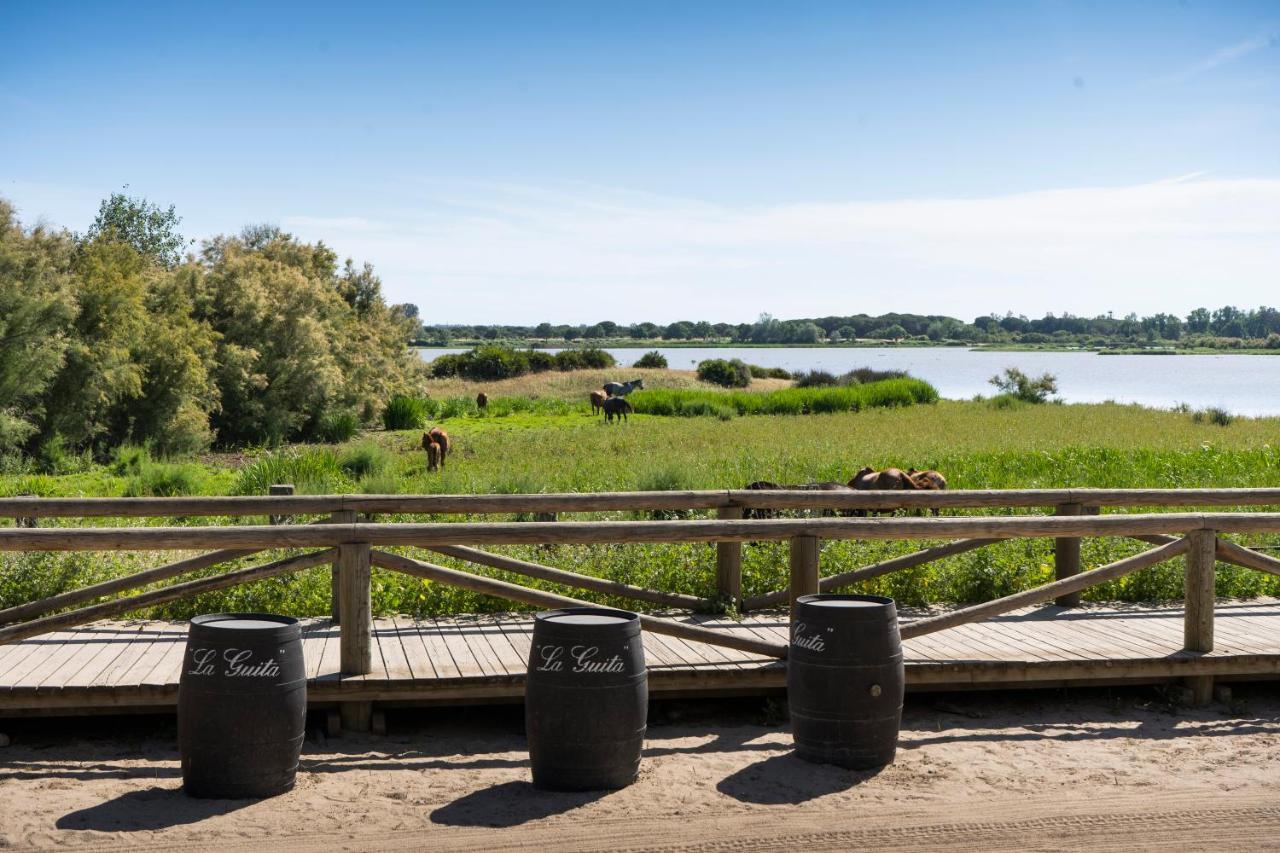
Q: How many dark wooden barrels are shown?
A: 3